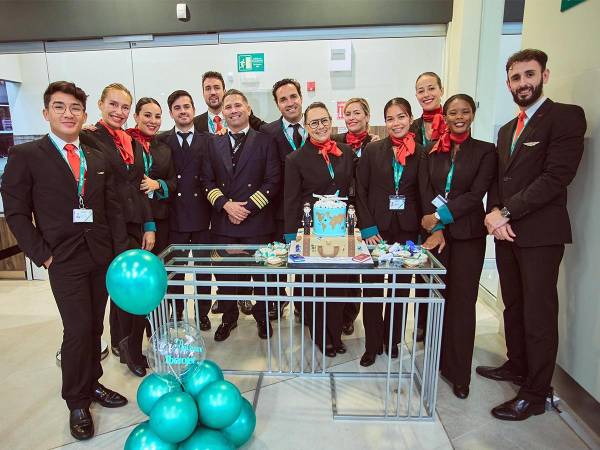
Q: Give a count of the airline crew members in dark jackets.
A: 13